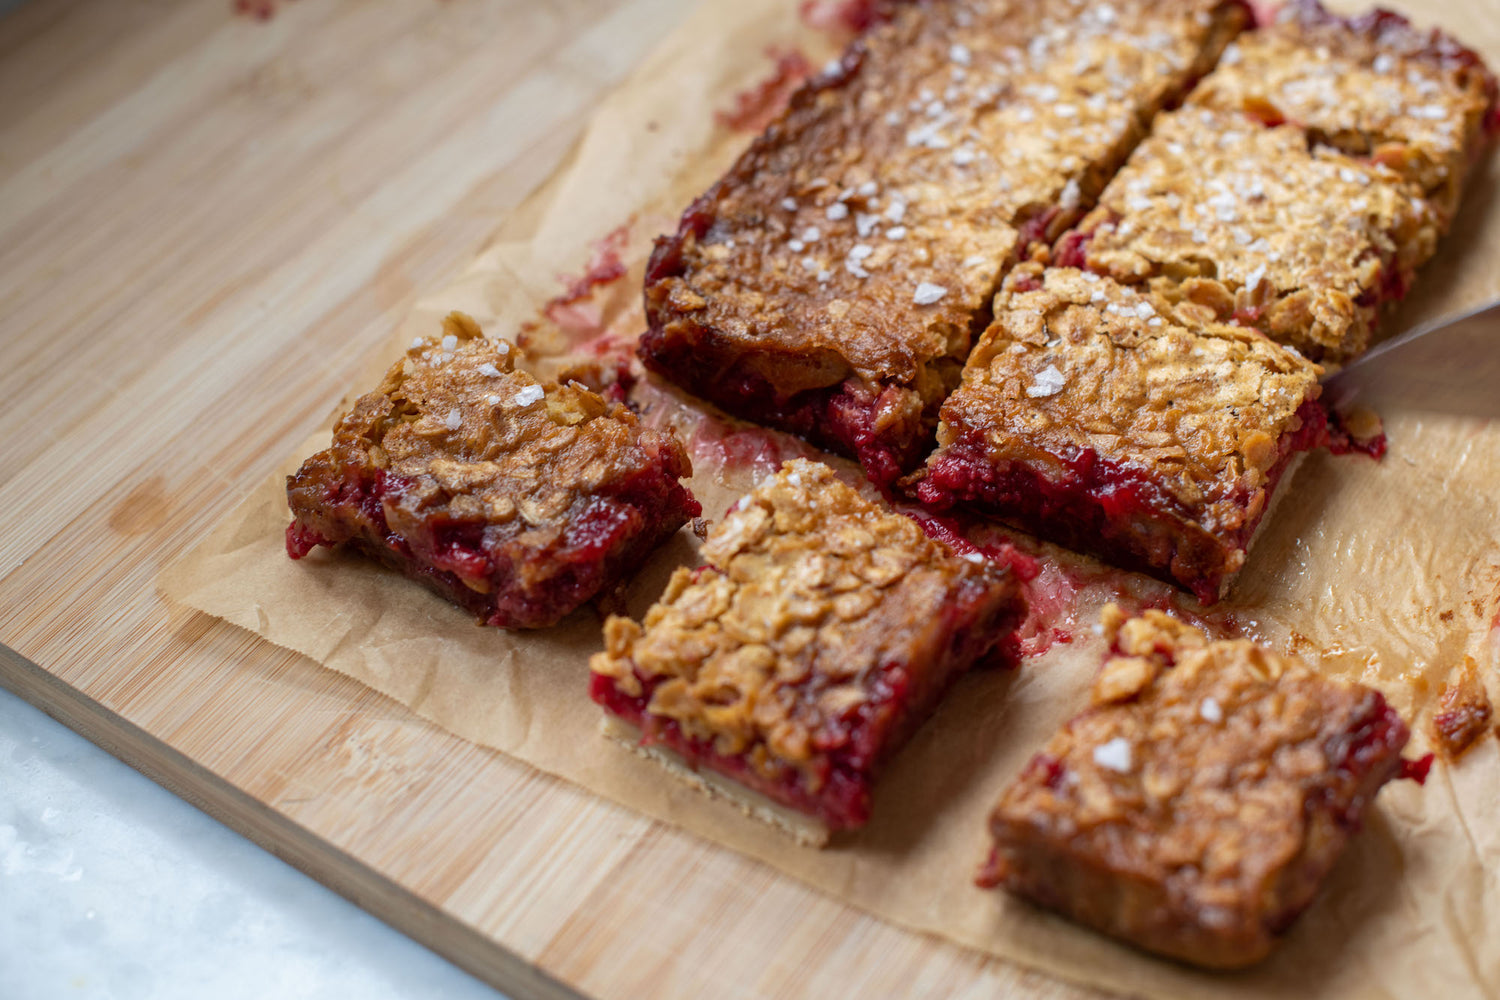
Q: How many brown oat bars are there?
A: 7